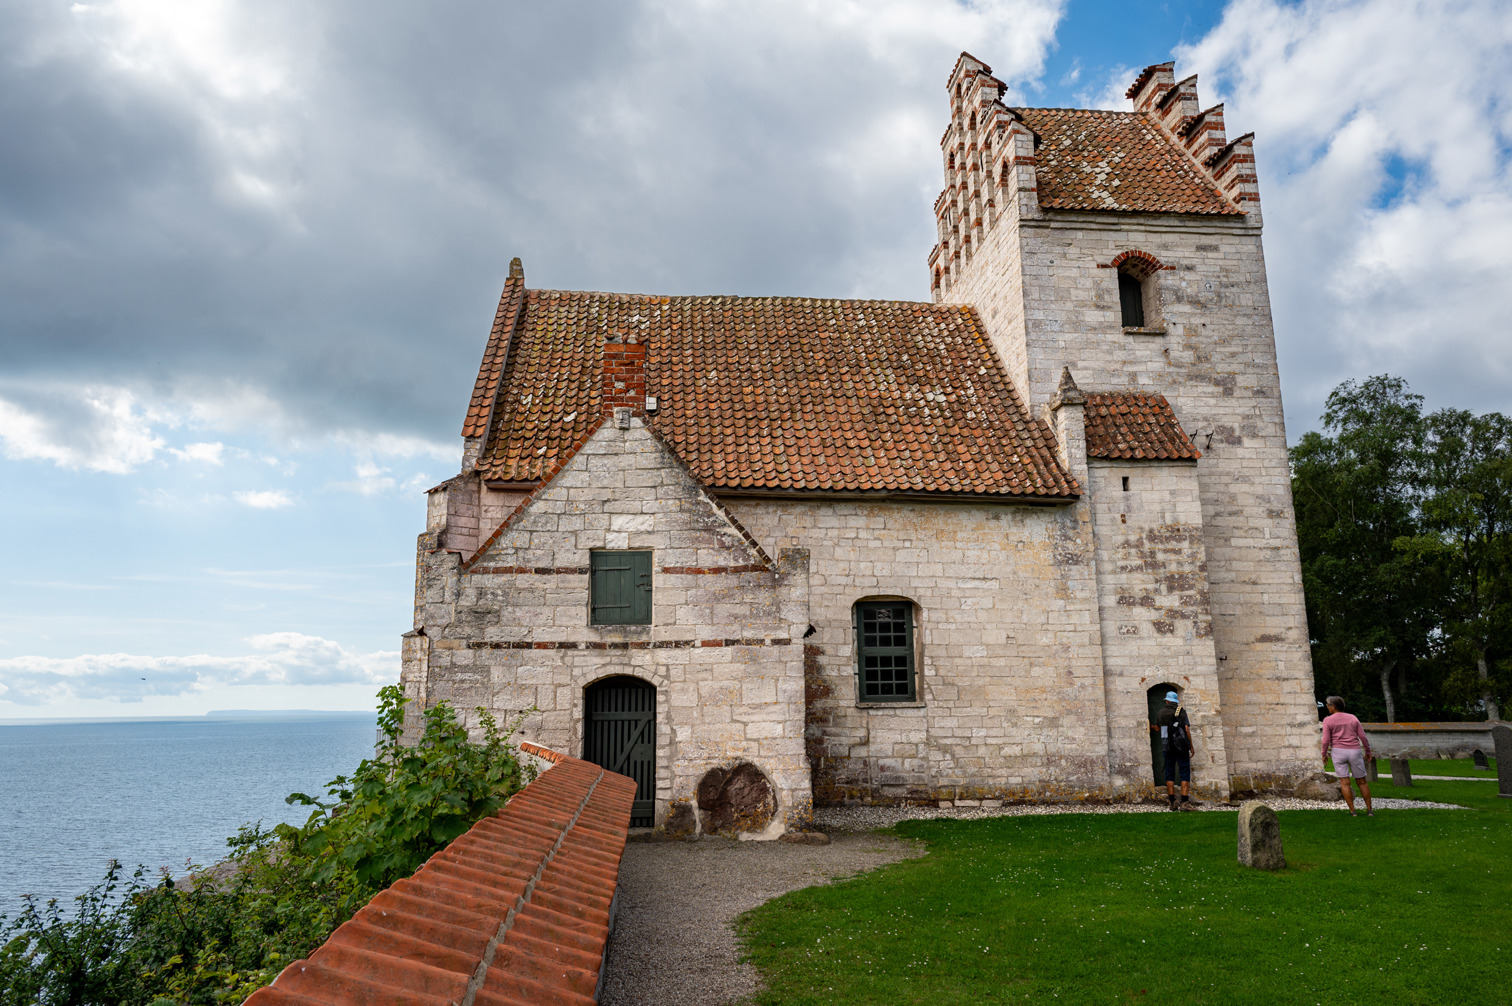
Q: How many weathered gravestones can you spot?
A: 5